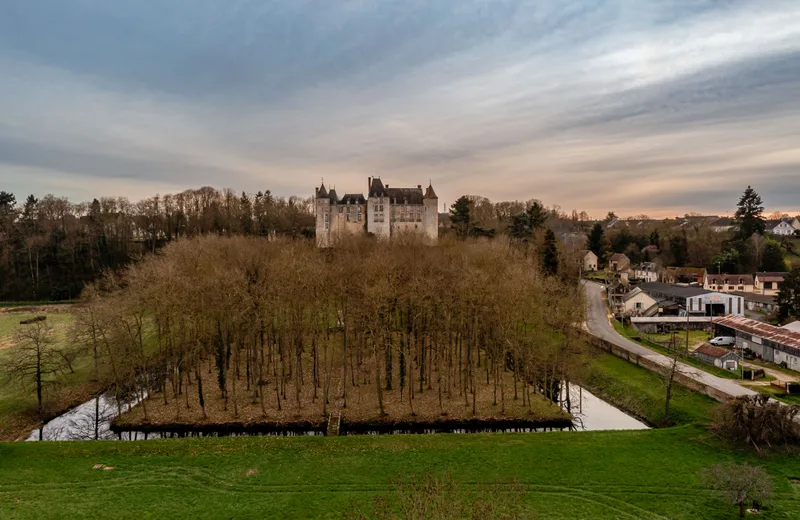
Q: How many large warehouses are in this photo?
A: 2